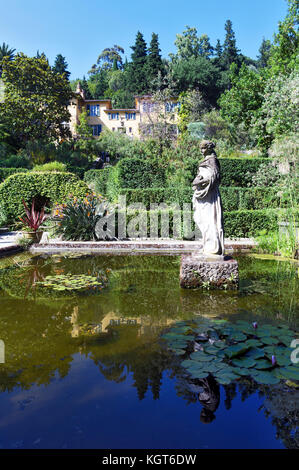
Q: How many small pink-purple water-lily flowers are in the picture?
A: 2